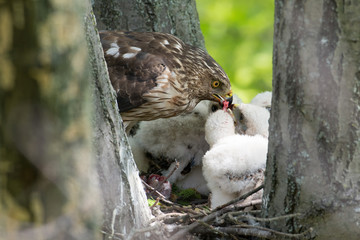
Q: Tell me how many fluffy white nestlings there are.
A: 4